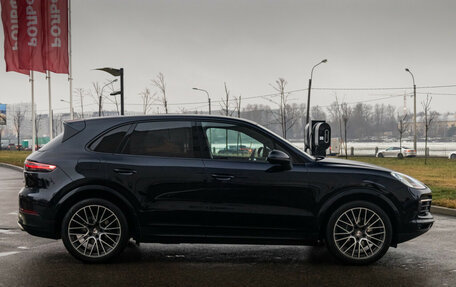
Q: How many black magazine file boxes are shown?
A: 0